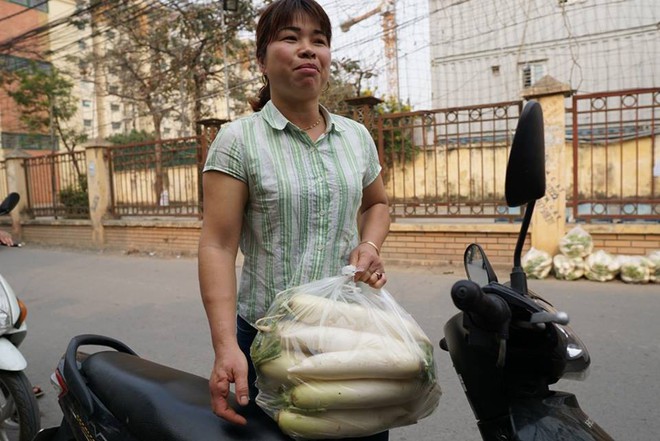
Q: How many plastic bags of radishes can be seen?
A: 7